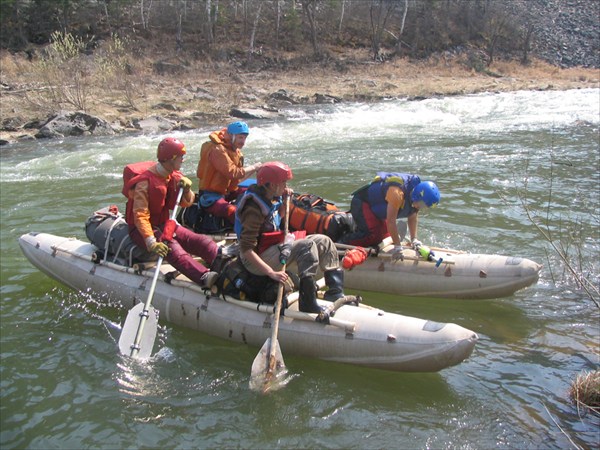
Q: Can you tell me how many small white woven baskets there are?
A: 0